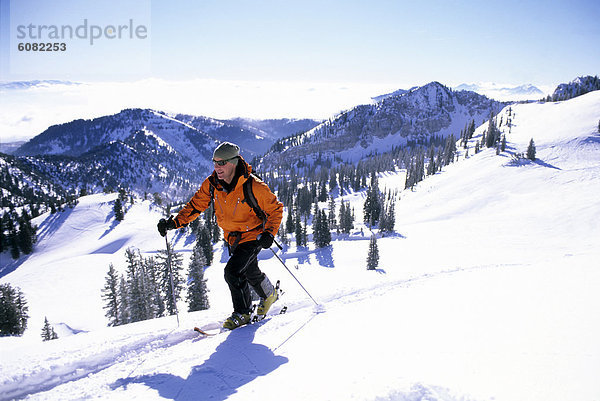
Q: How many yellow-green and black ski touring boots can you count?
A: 2